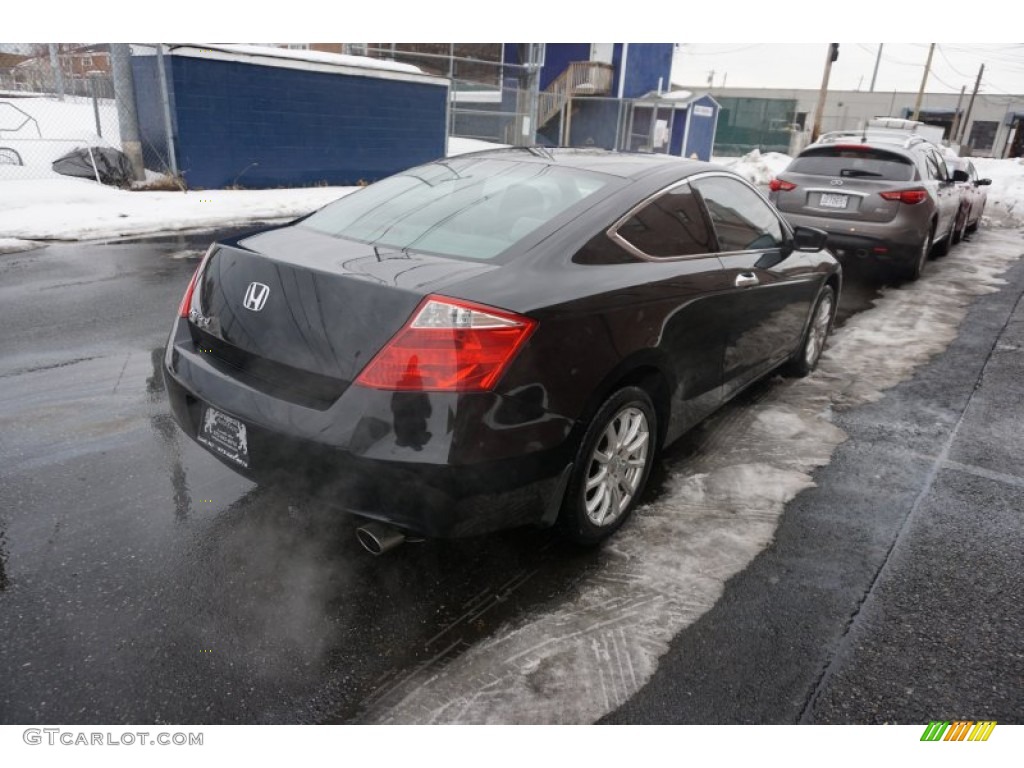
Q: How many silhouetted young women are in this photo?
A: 0